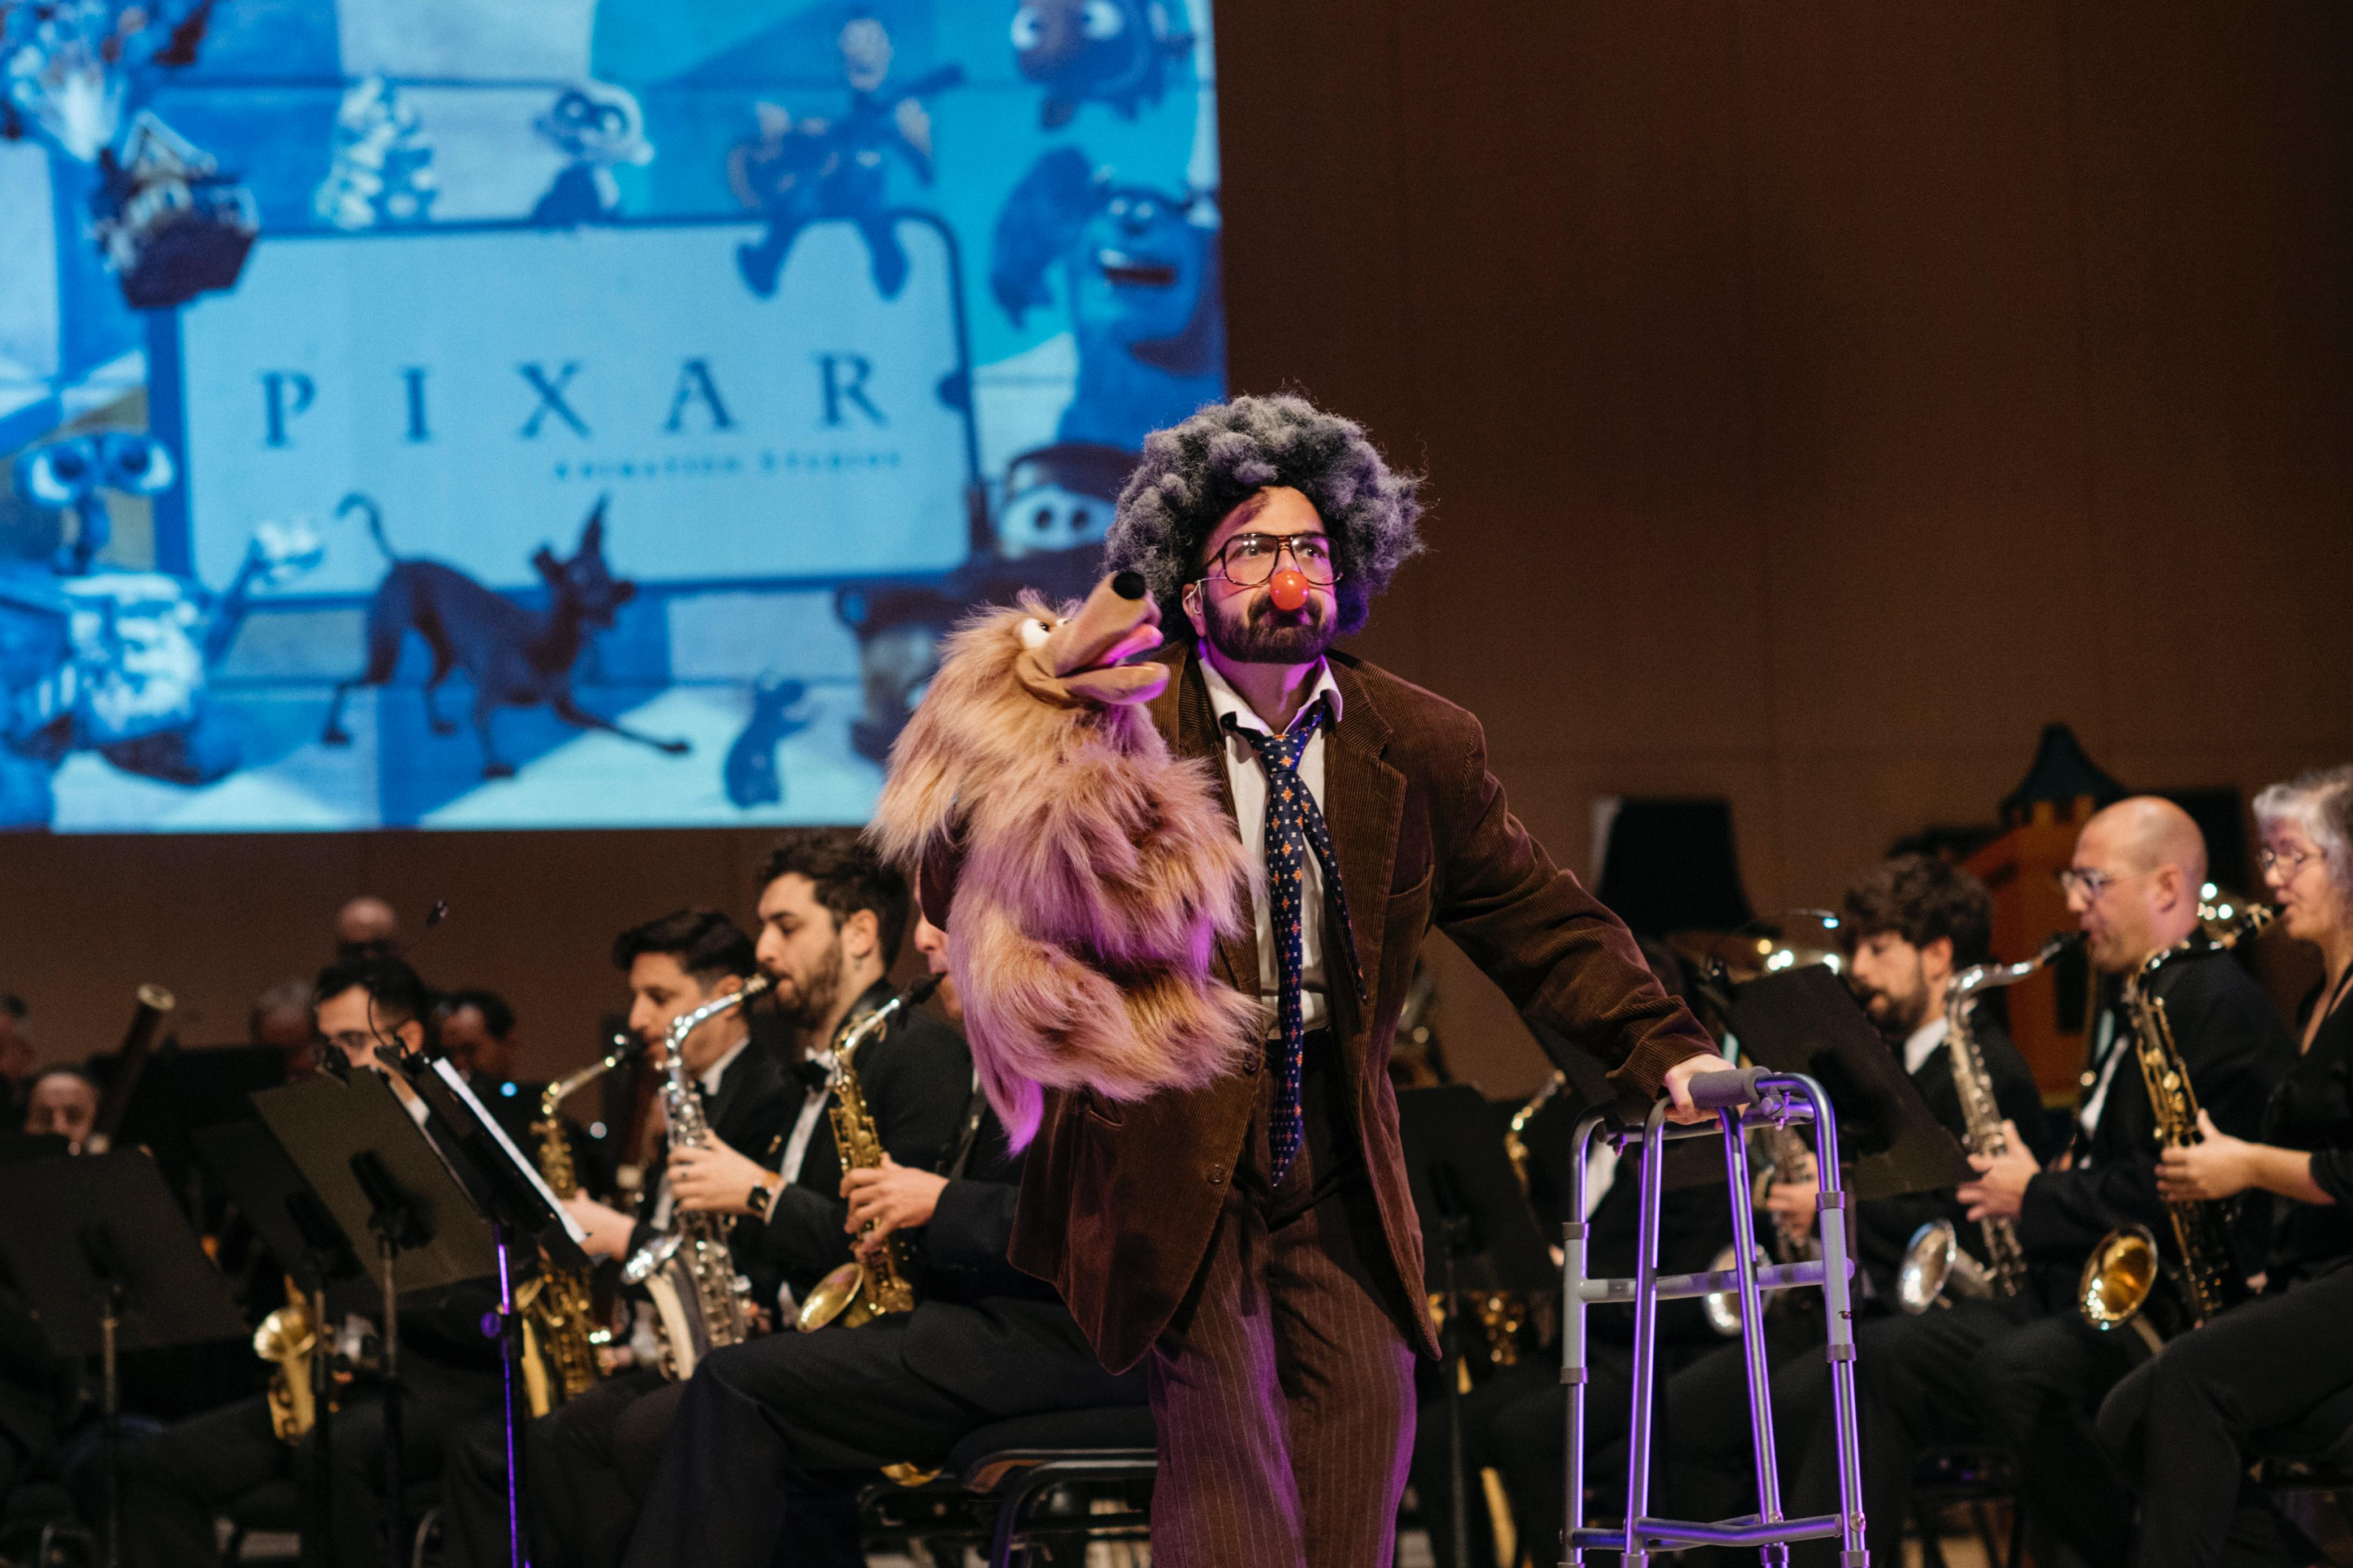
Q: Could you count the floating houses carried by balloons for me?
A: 1